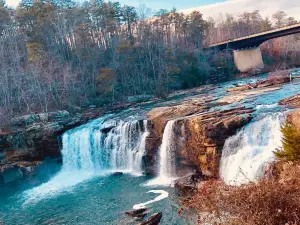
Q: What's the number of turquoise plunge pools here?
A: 1